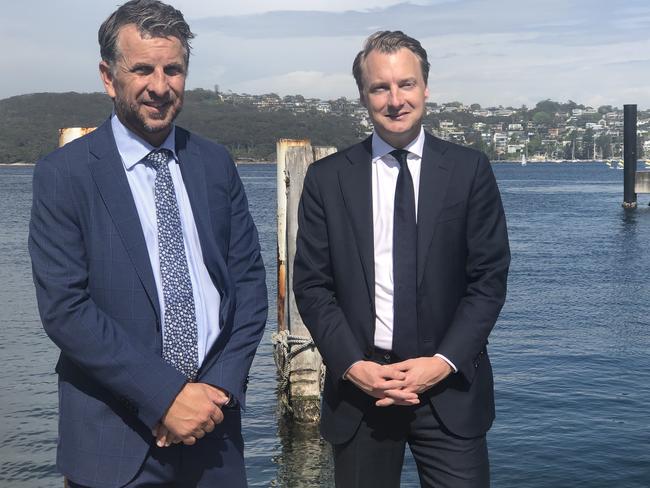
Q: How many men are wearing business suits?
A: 2